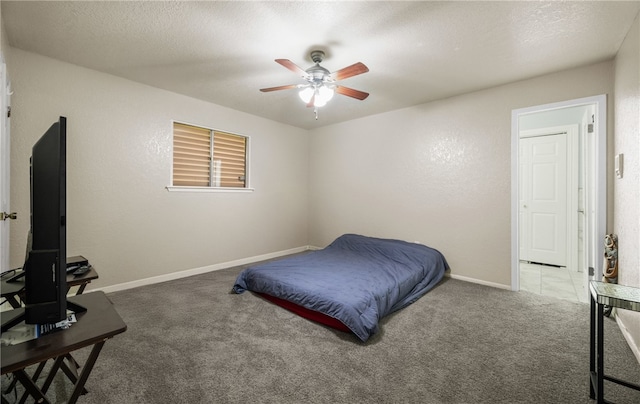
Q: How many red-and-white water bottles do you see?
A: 0